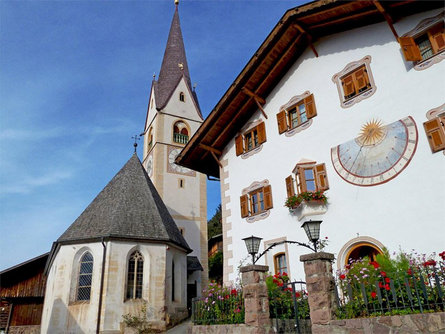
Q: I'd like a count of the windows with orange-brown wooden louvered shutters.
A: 7